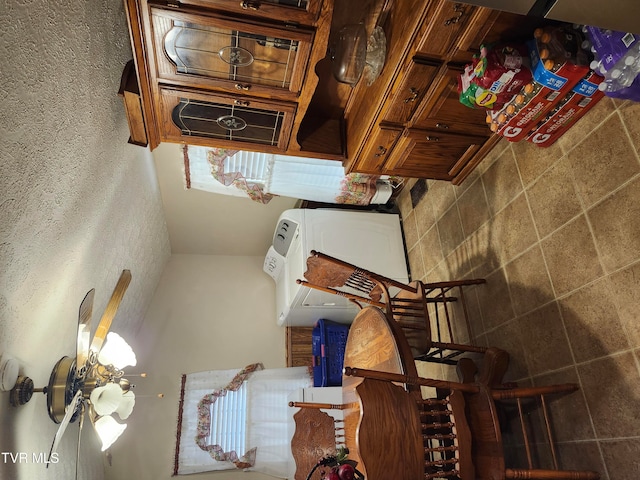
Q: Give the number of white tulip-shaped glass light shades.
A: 4